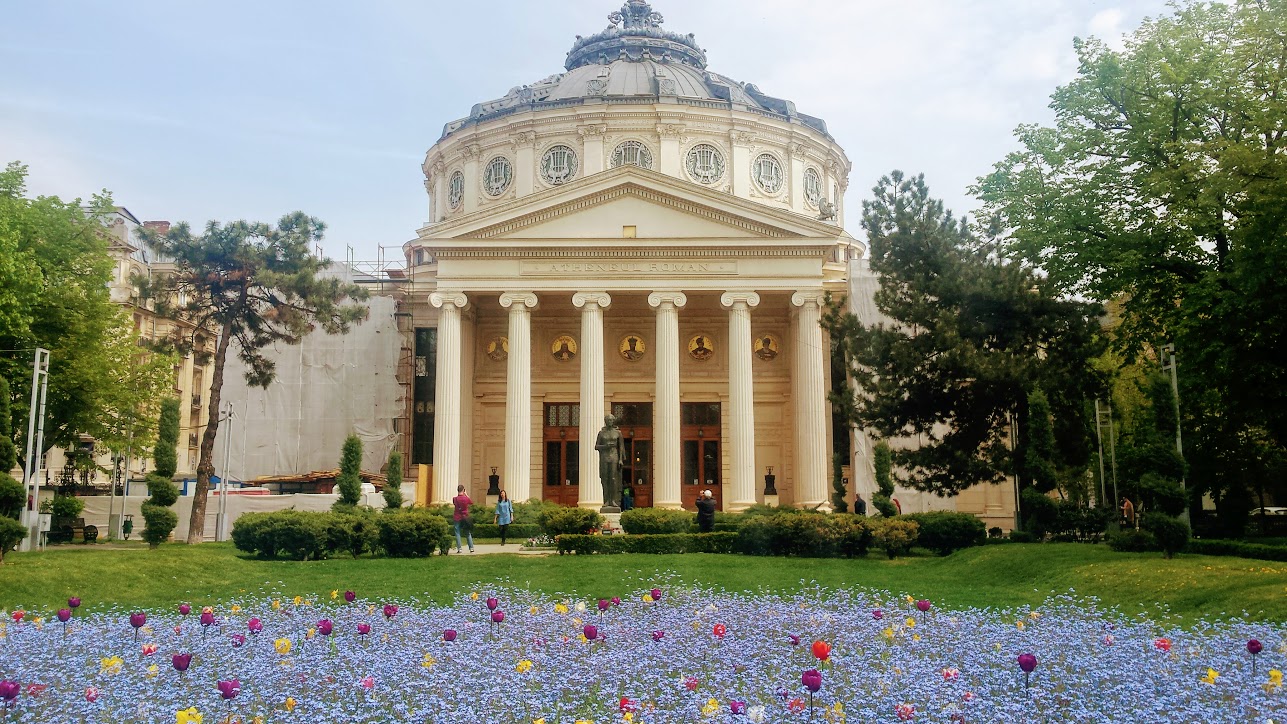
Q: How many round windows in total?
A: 7